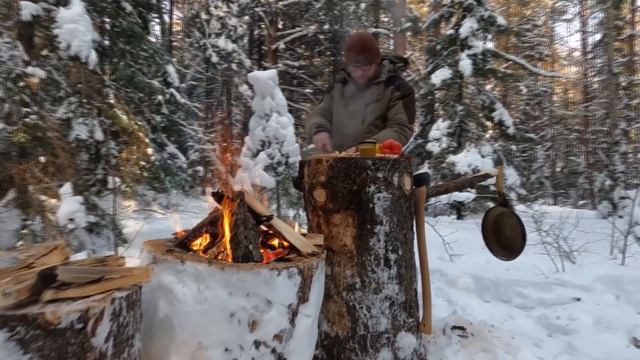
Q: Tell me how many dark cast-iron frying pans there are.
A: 1